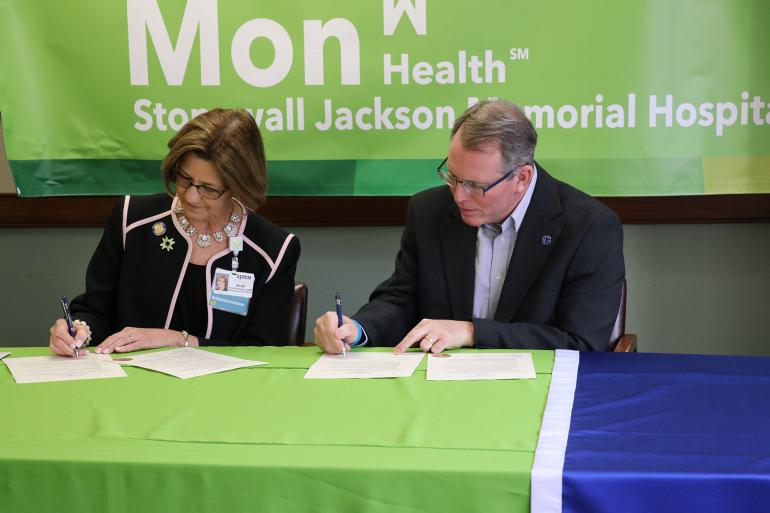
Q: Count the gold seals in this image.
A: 2